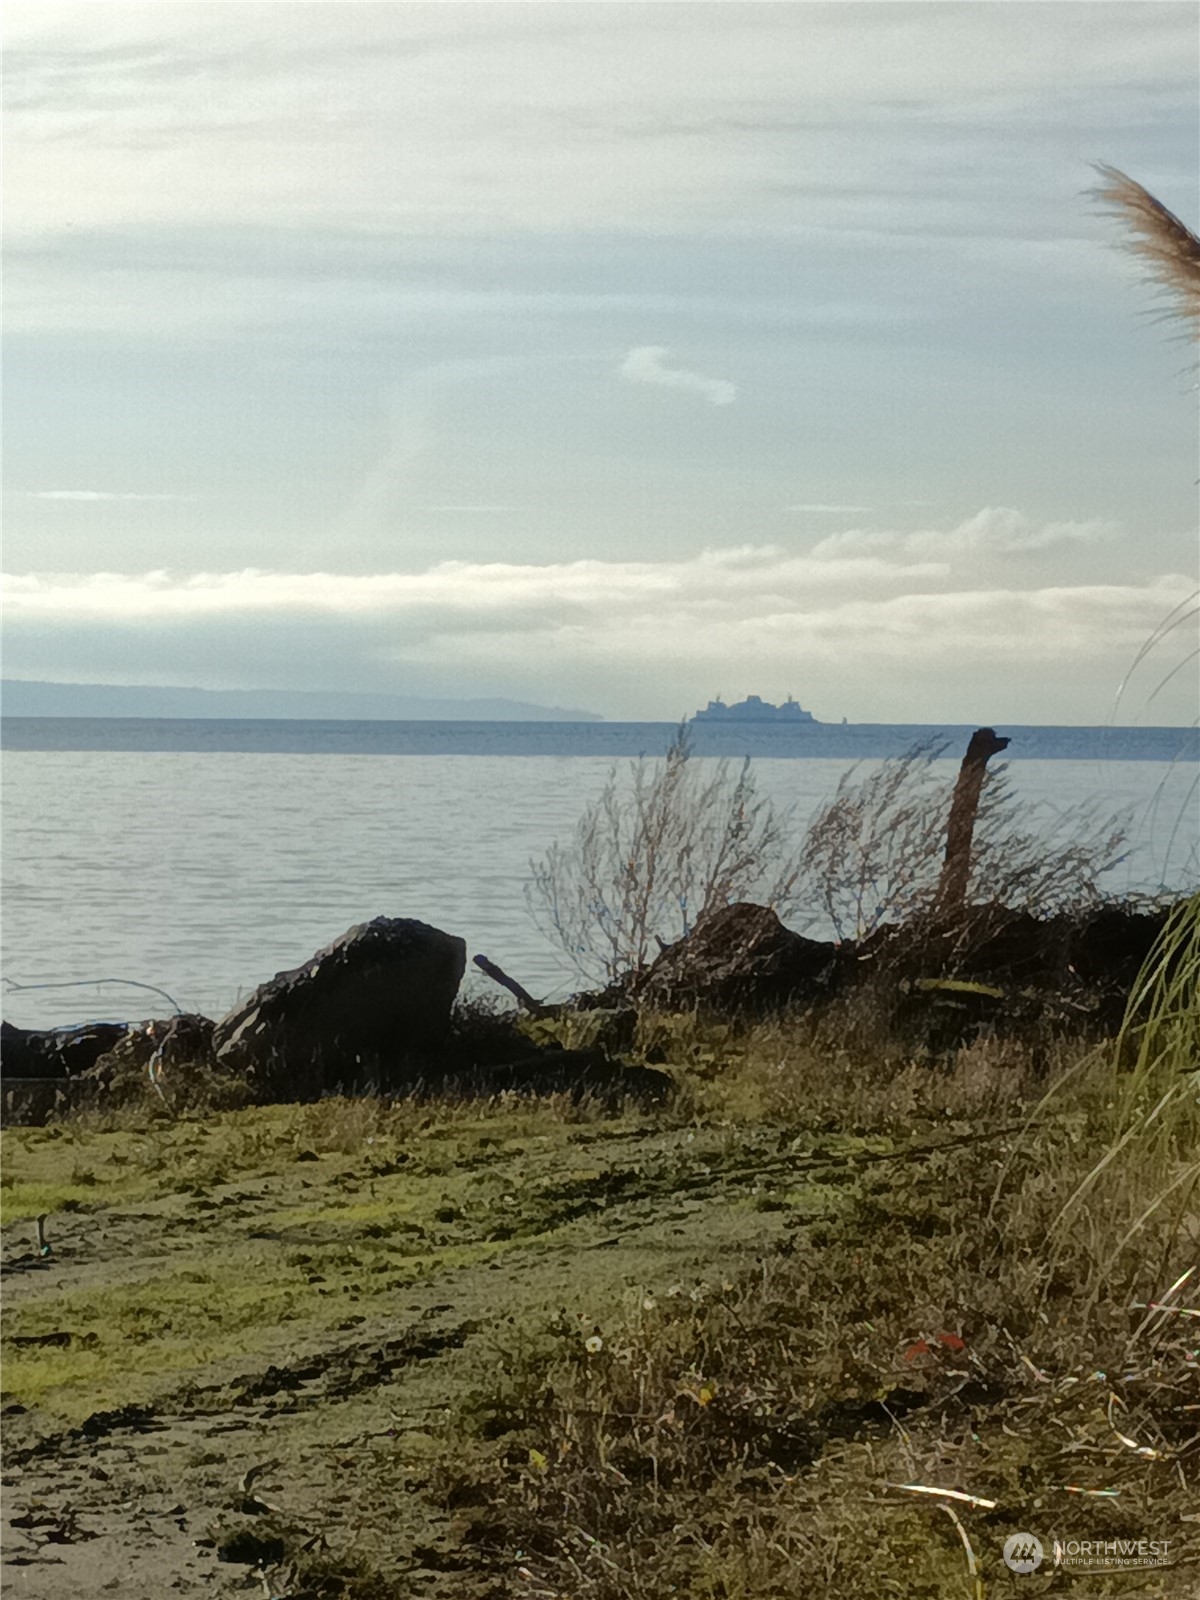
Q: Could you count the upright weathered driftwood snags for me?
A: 1